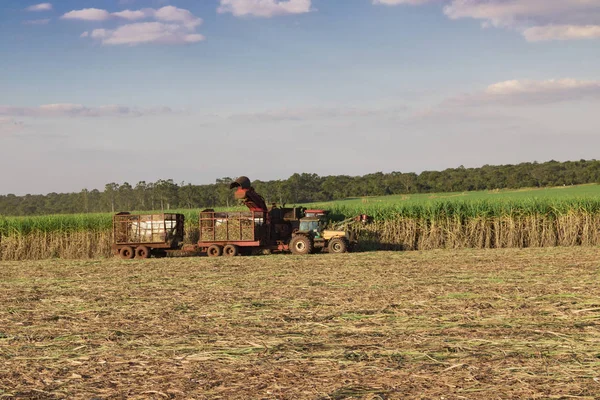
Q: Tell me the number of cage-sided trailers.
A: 2